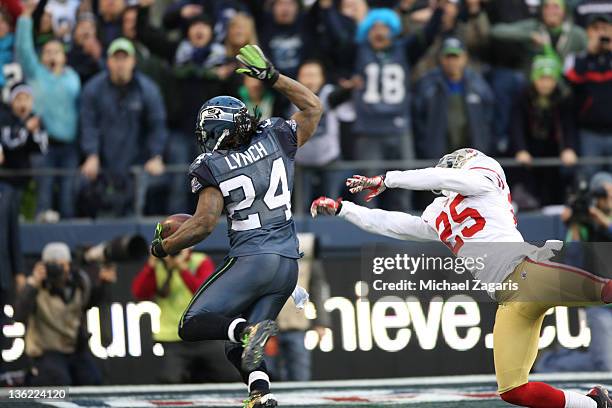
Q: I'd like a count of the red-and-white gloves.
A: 2